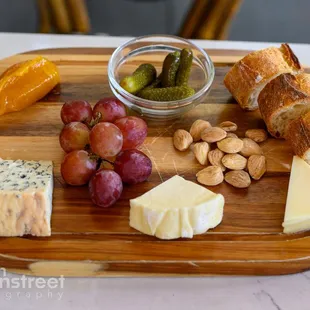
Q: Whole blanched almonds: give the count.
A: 14